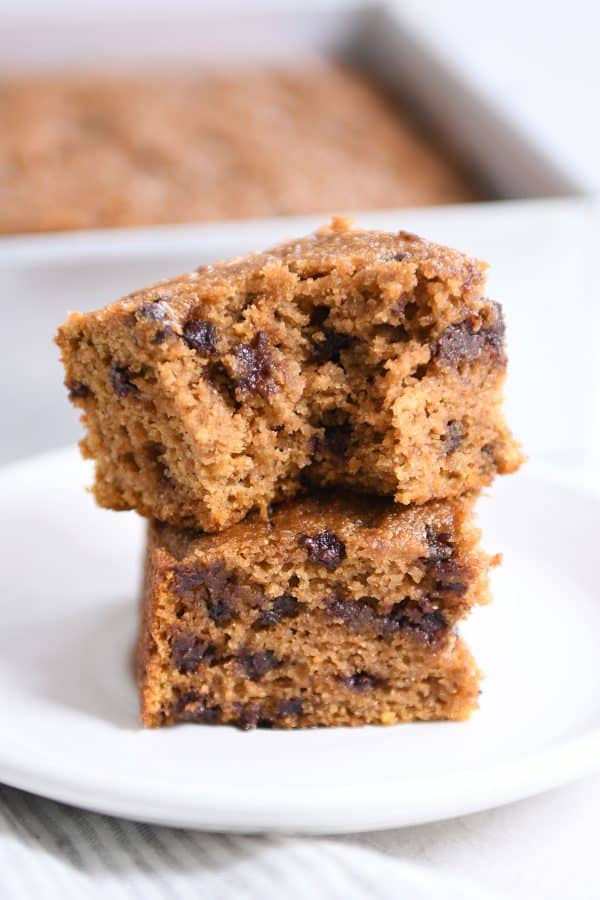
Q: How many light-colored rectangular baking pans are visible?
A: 1